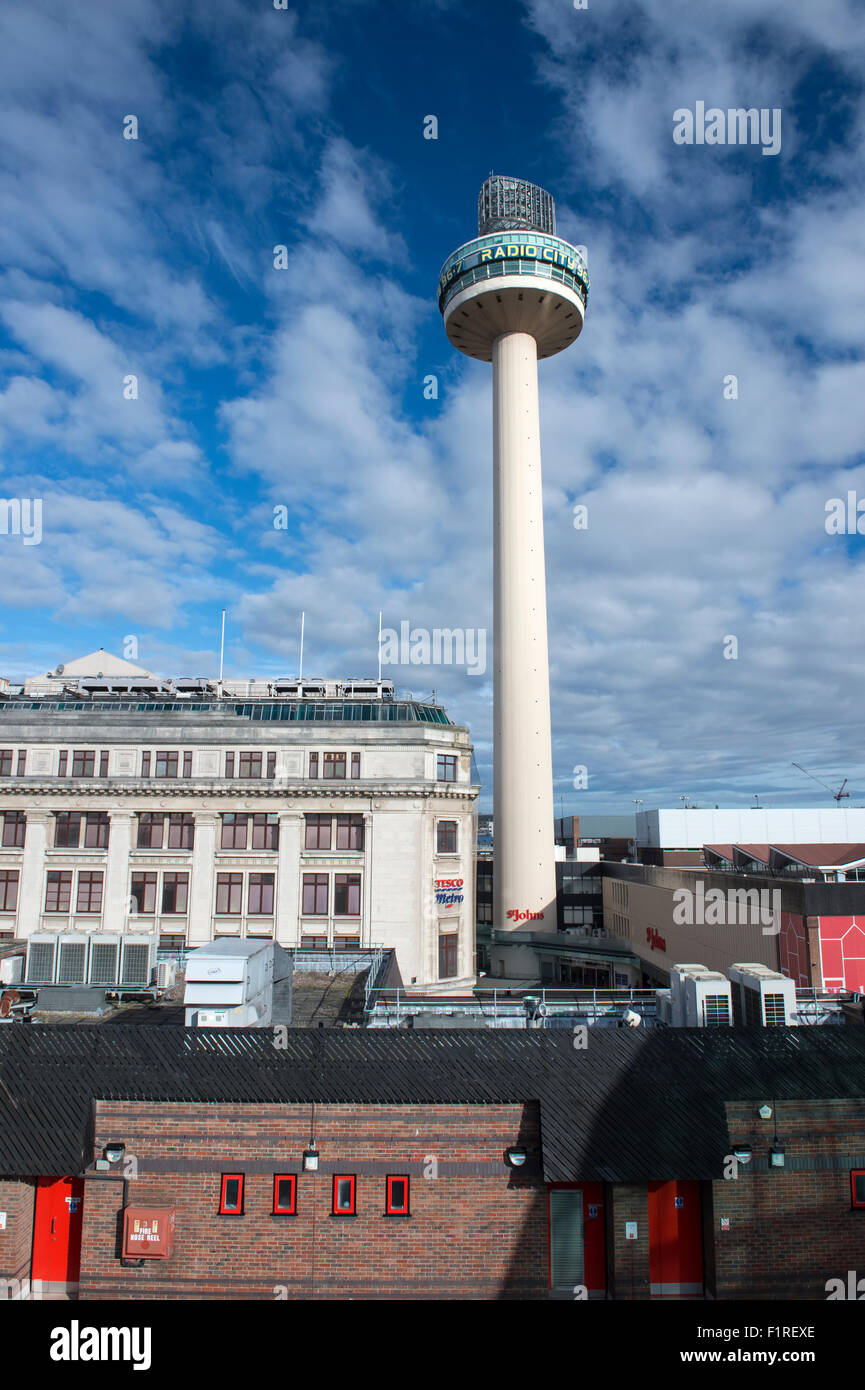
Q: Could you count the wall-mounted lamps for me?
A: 5